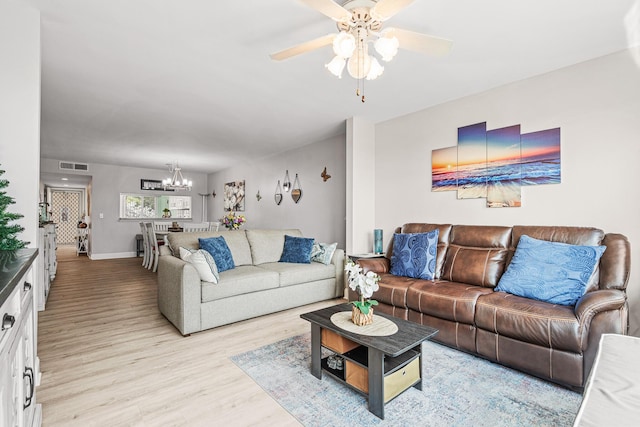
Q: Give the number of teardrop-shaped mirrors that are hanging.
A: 3